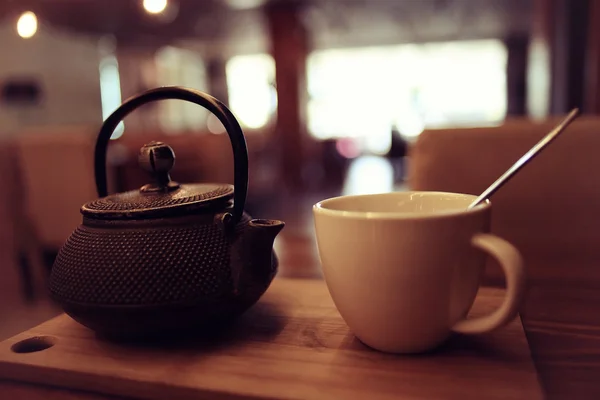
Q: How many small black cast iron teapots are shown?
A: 1